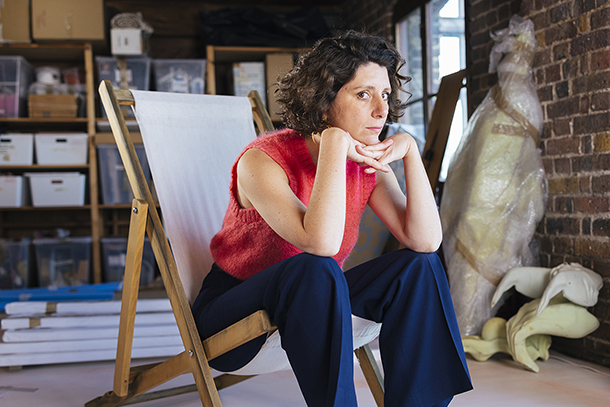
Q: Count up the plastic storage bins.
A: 11